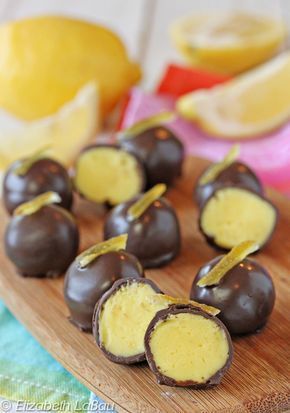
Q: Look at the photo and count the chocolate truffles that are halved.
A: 4